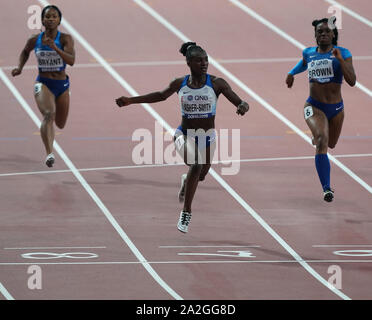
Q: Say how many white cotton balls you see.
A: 0